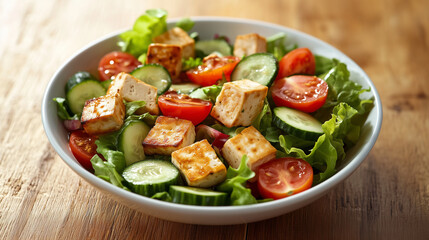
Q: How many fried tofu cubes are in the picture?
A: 9